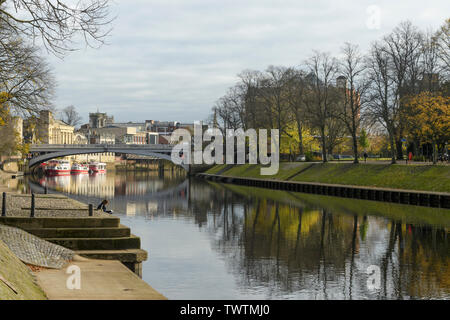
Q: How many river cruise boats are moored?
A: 3